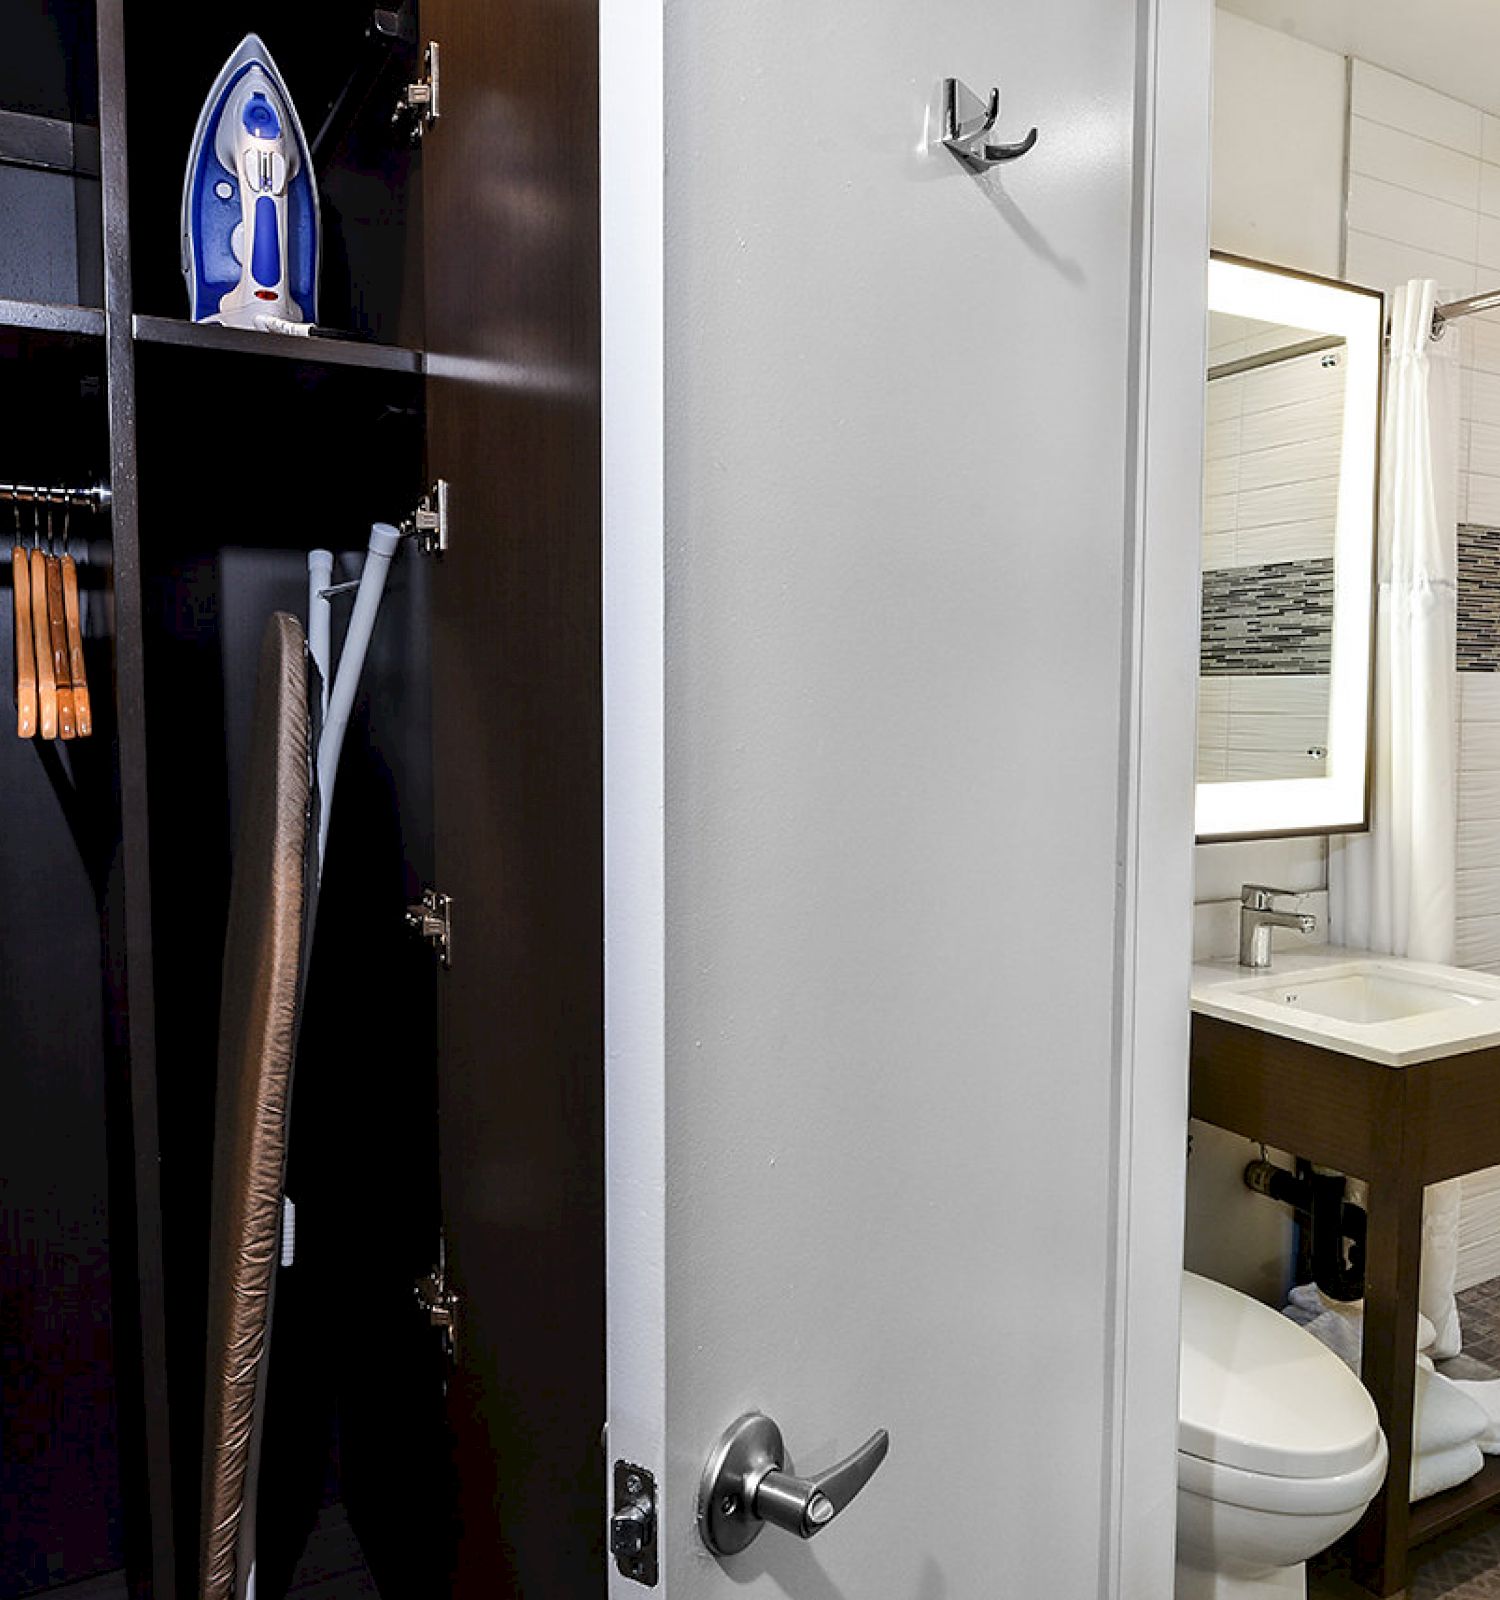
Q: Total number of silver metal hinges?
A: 4